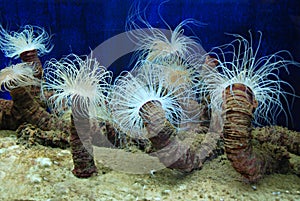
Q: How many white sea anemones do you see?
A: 7